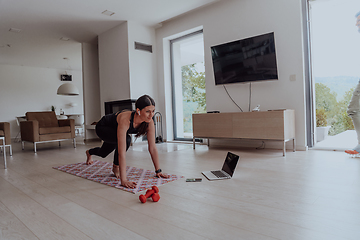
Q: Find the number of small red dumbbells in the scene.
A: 2